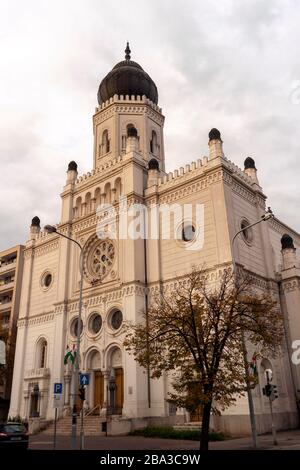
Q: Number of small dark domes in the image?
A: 7